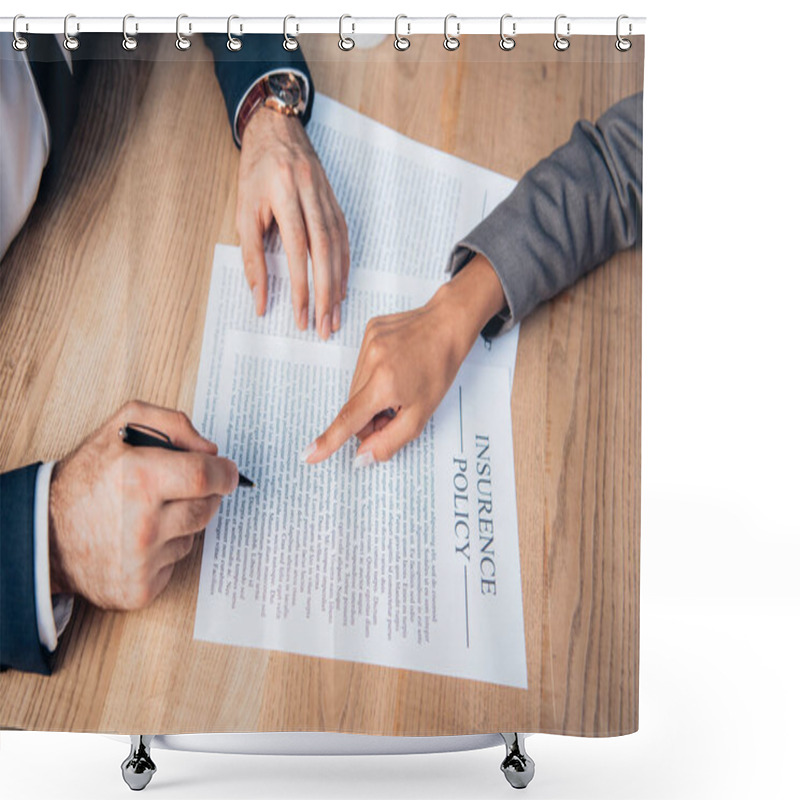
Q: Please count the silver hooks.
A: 12